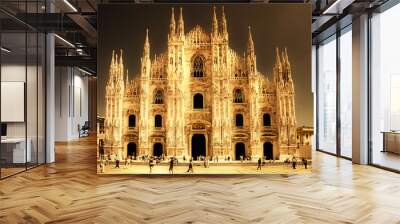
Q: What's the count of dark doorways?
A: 5